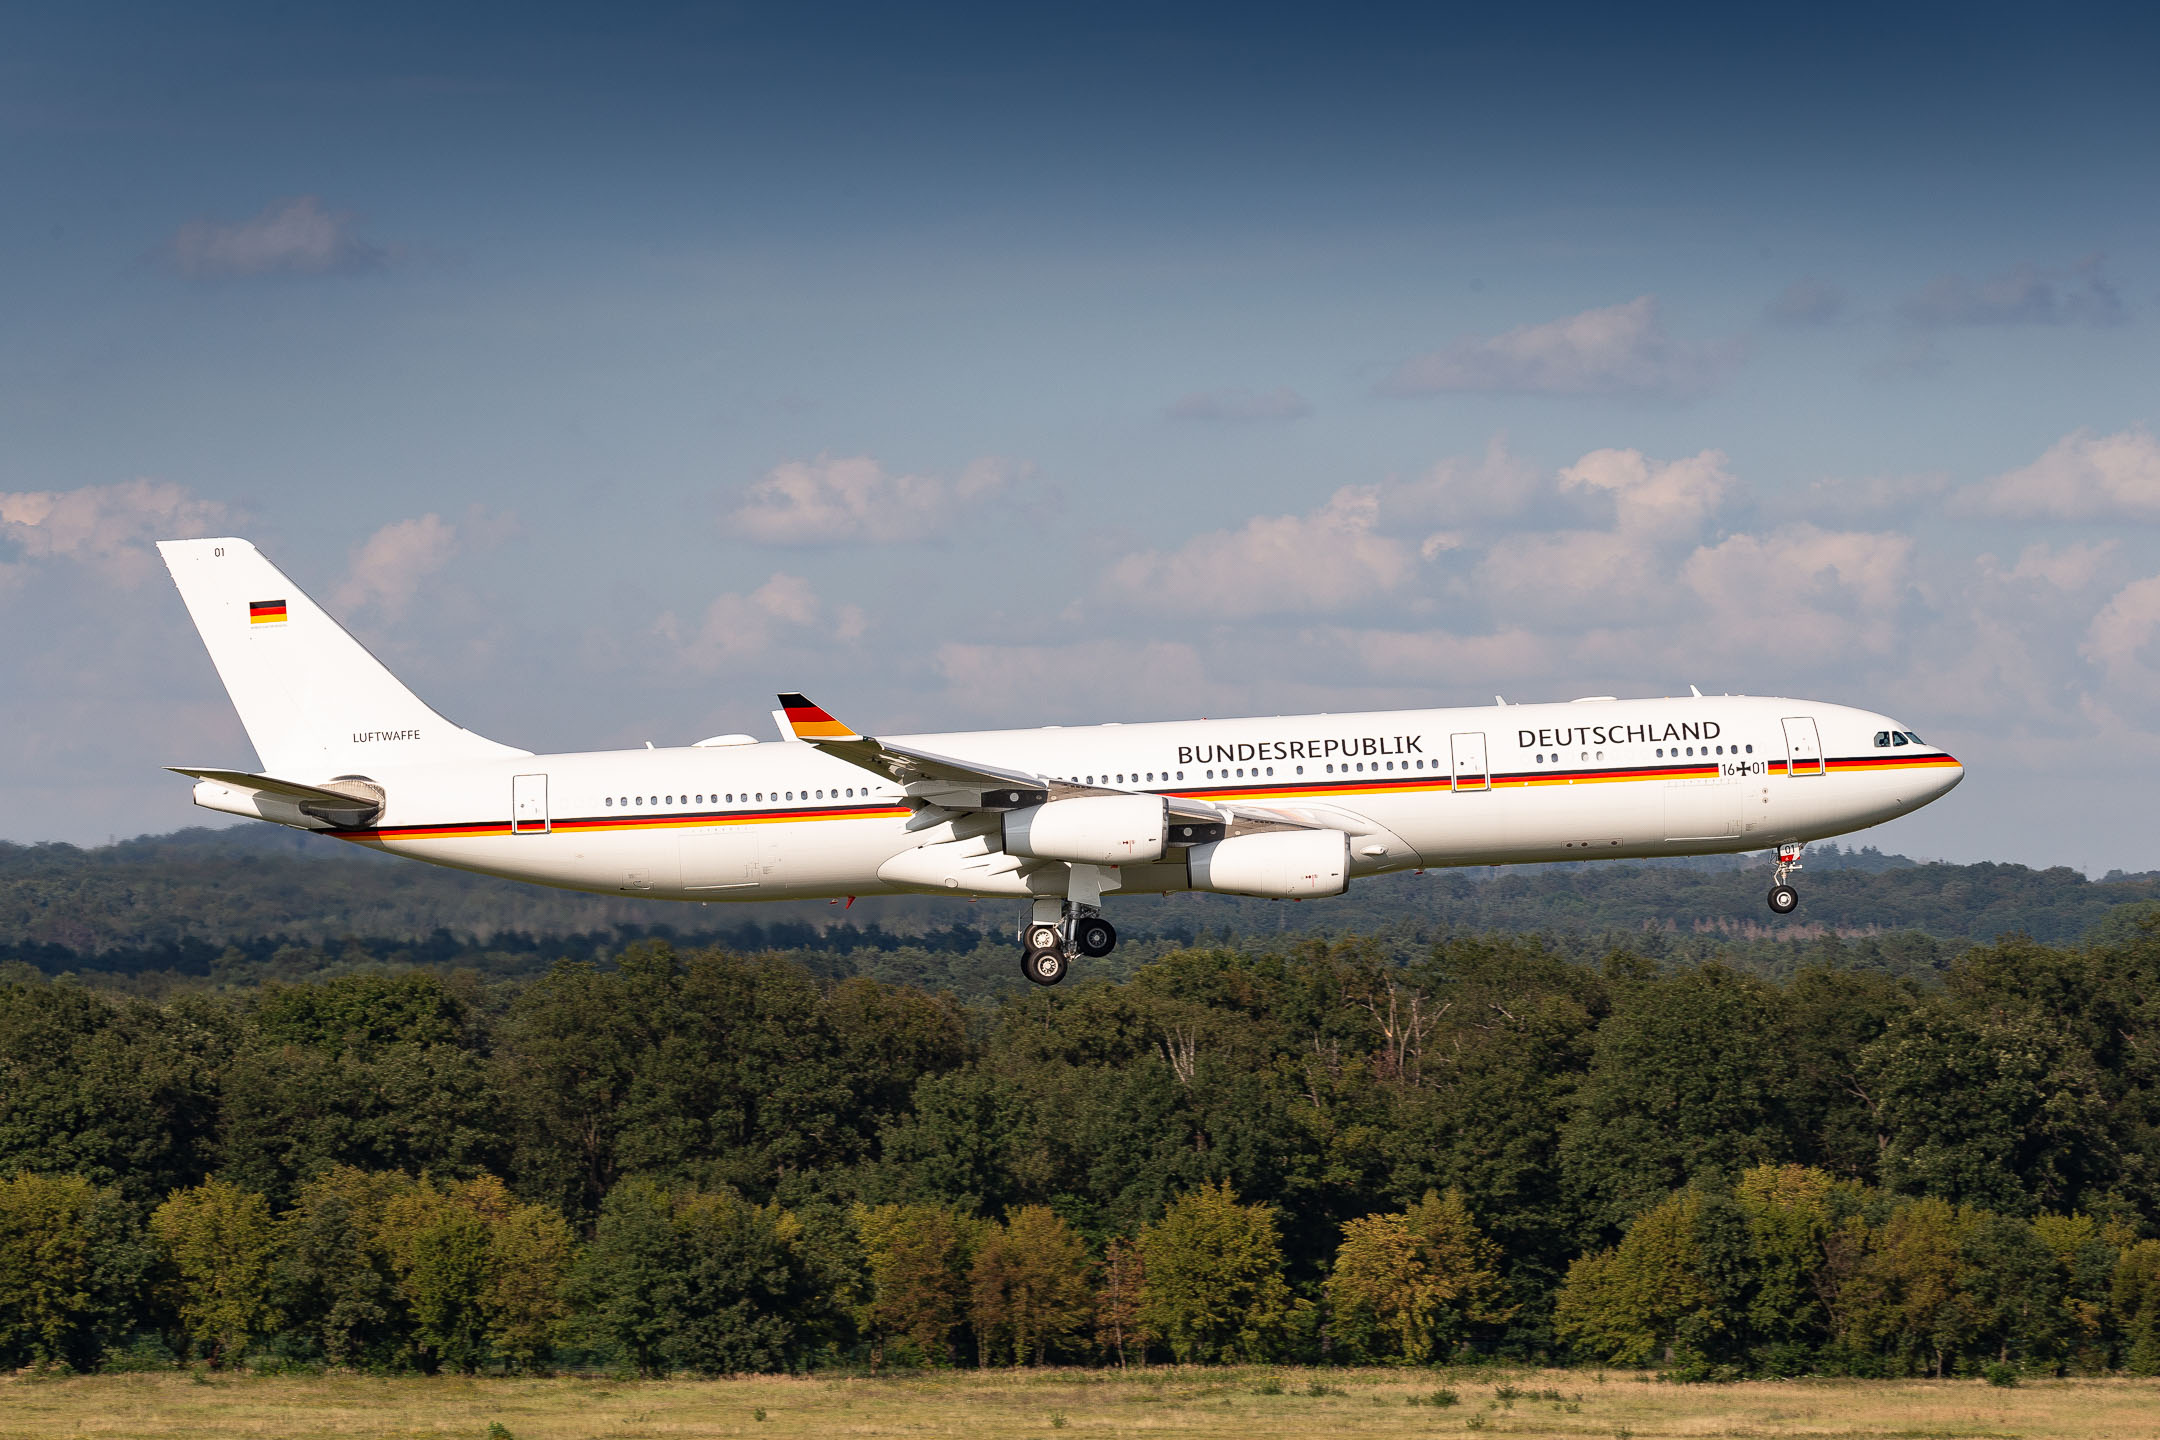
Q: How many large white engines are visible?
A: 2